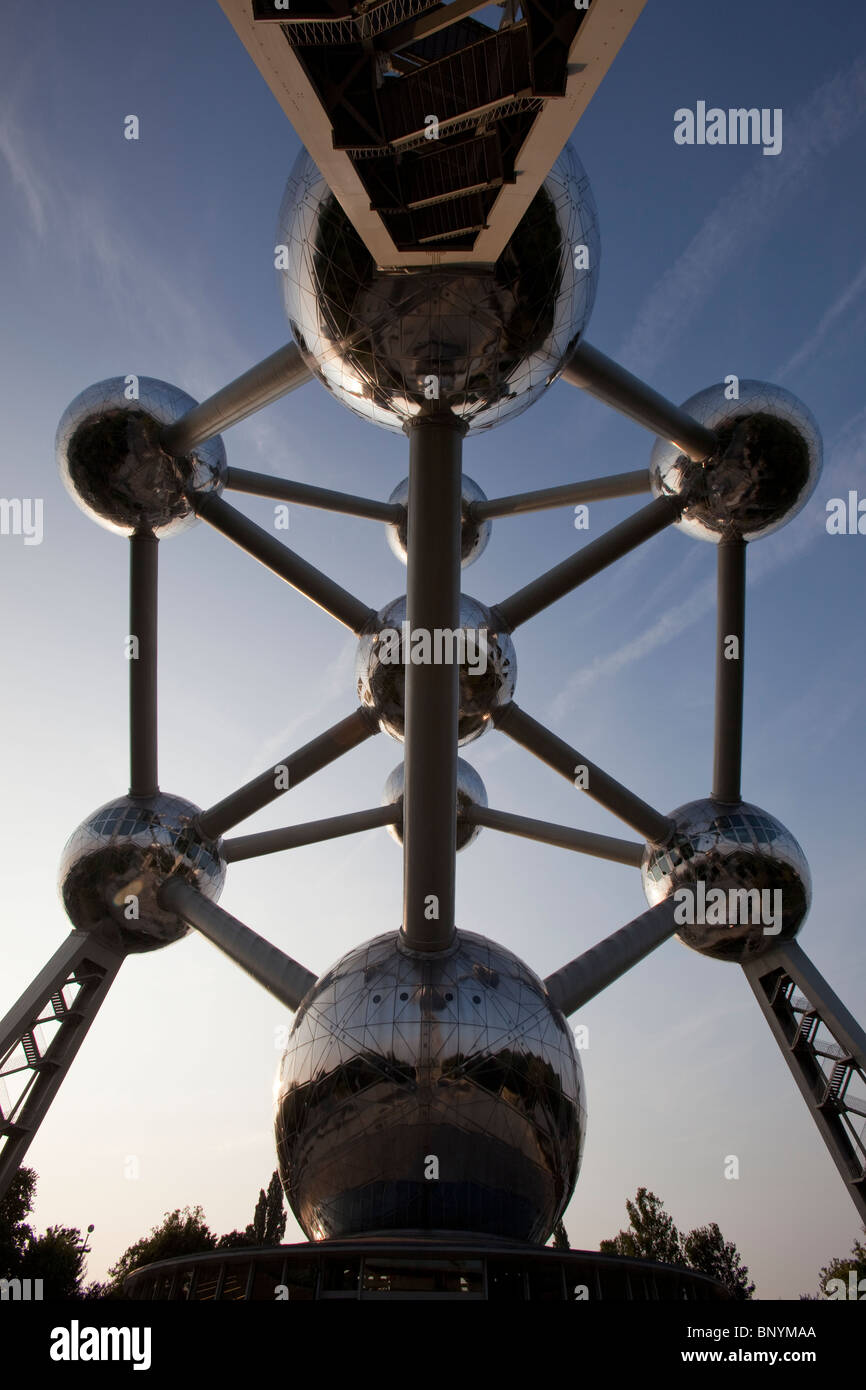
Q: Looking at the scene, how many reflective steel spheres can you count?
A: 9